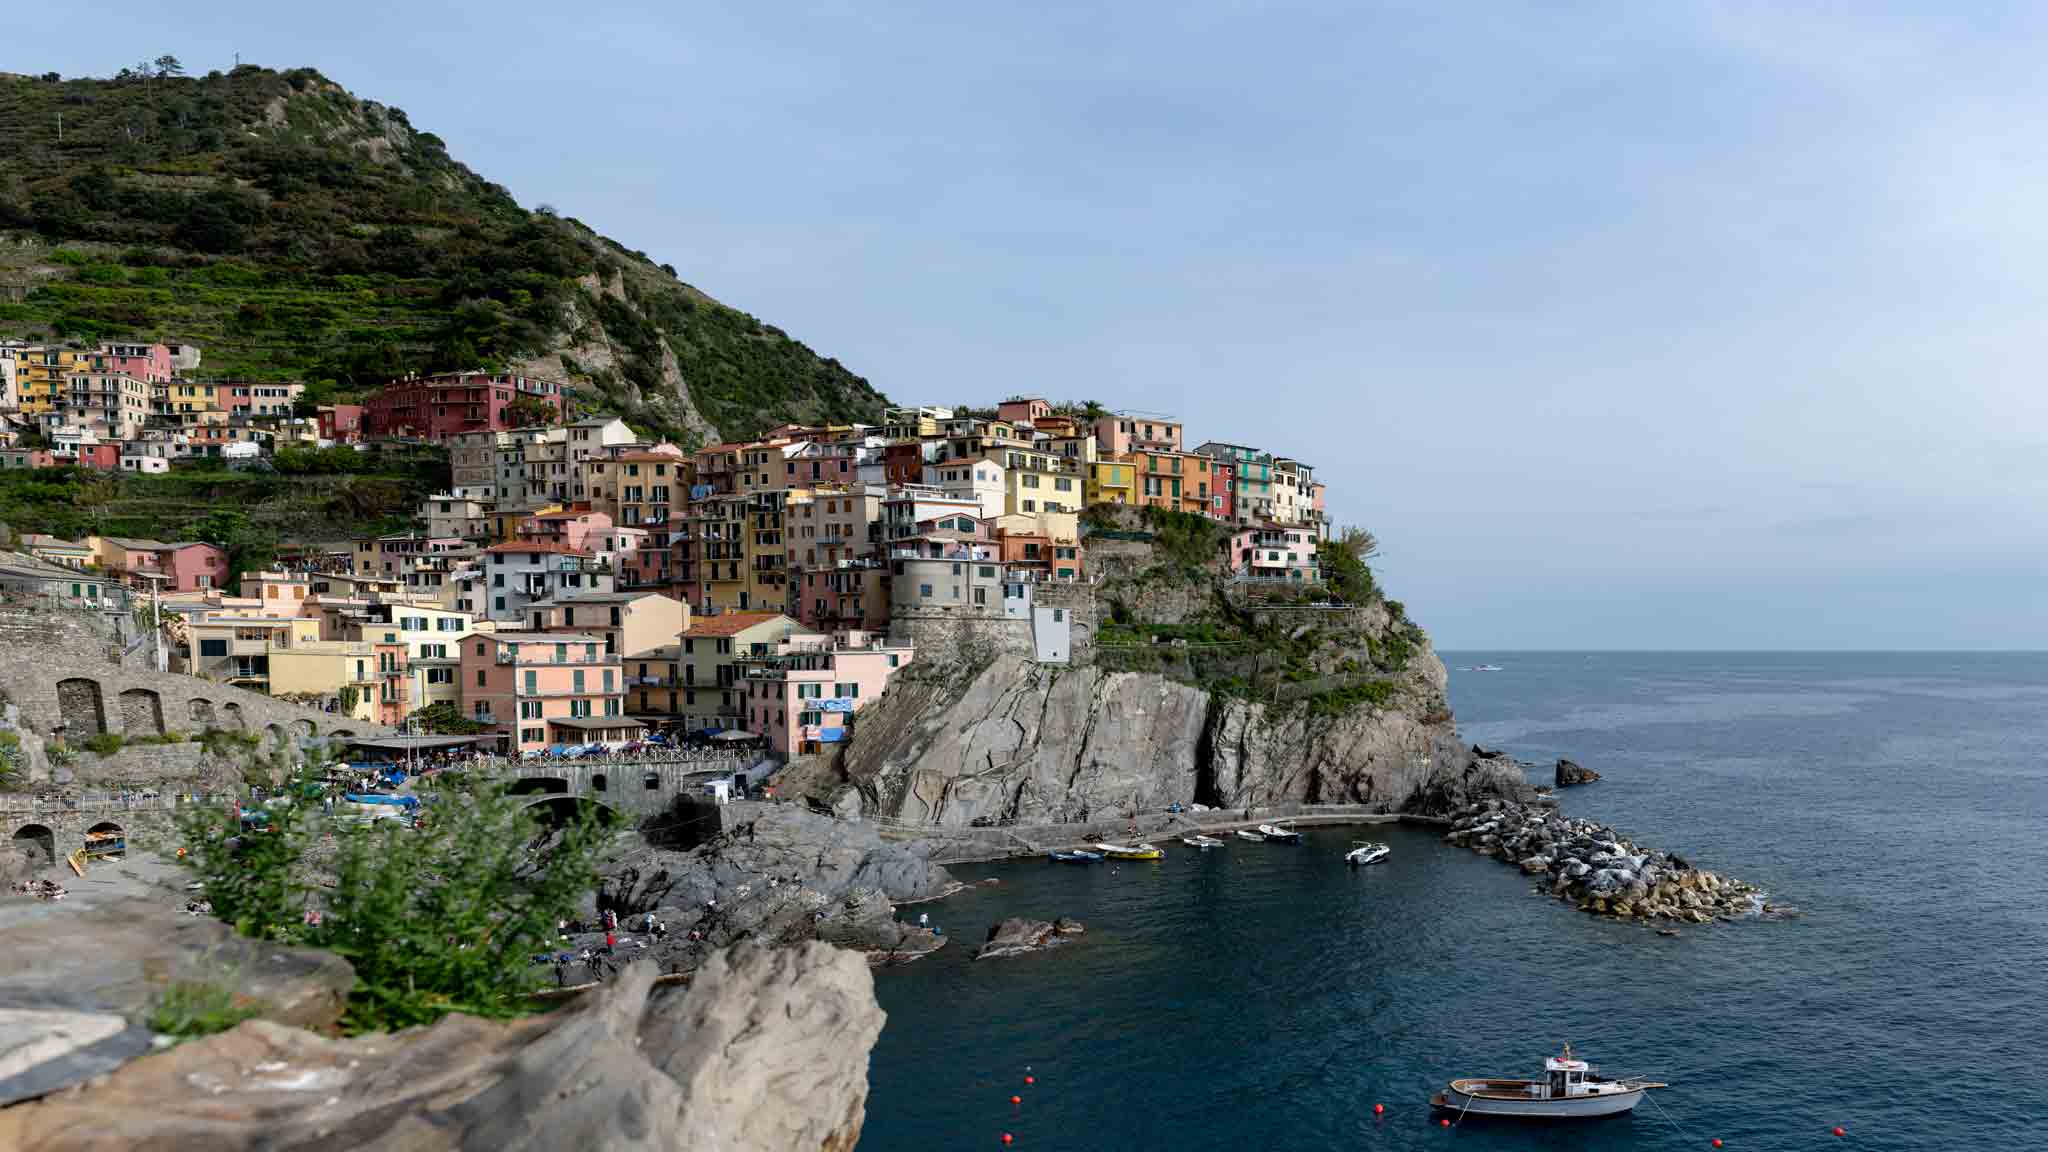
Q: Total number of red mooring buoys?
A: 7